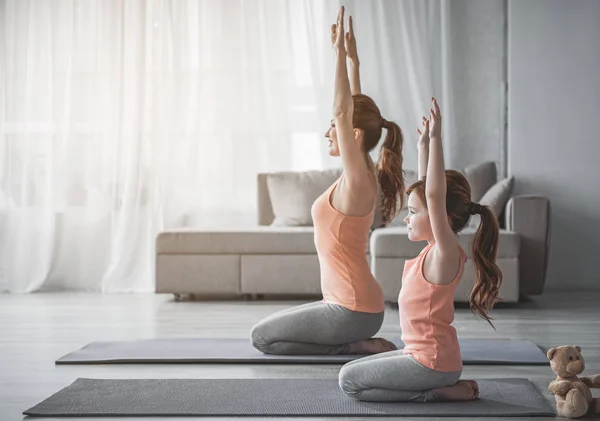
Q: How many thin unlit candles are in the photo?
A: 0